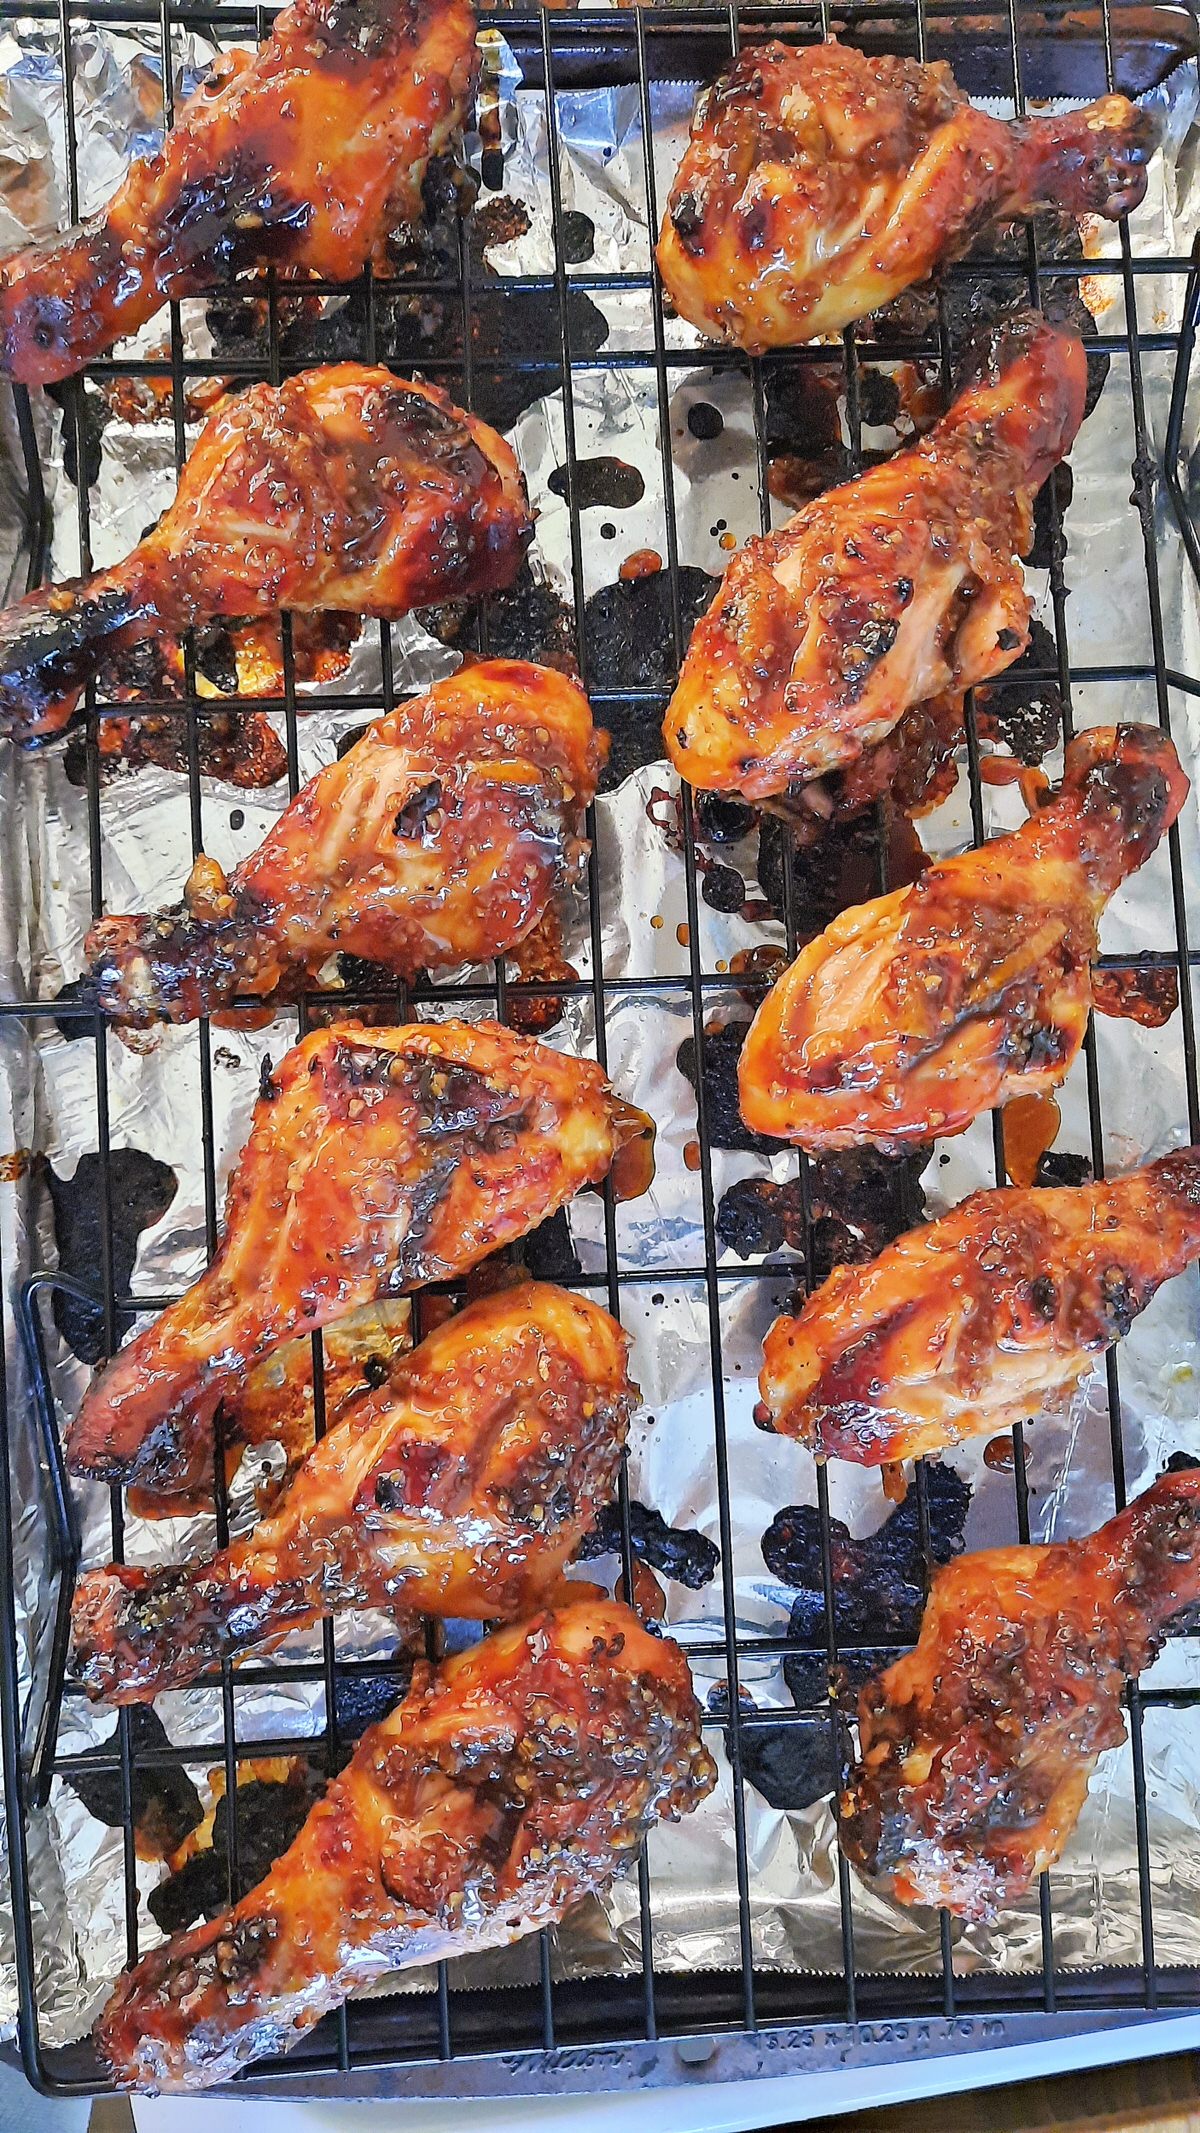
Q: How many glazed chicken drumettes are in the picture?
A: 11